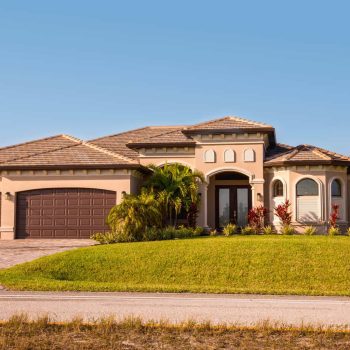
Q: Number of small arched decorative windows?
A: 3